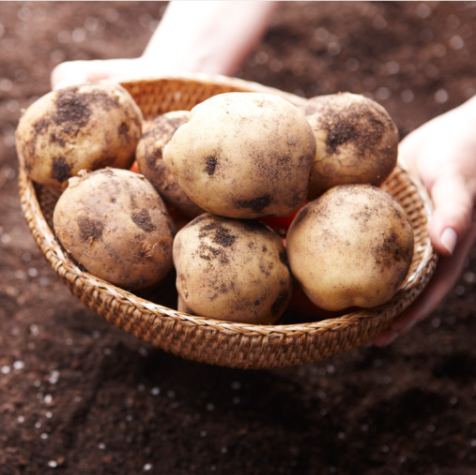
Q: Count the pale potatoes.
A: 7